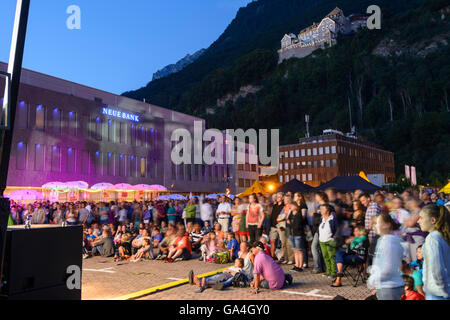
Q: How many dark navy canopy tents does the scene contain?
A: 2